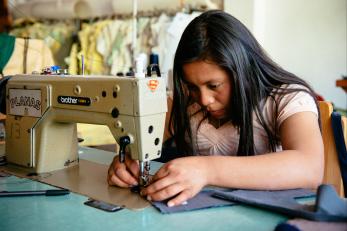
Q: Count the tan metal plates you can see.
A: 1